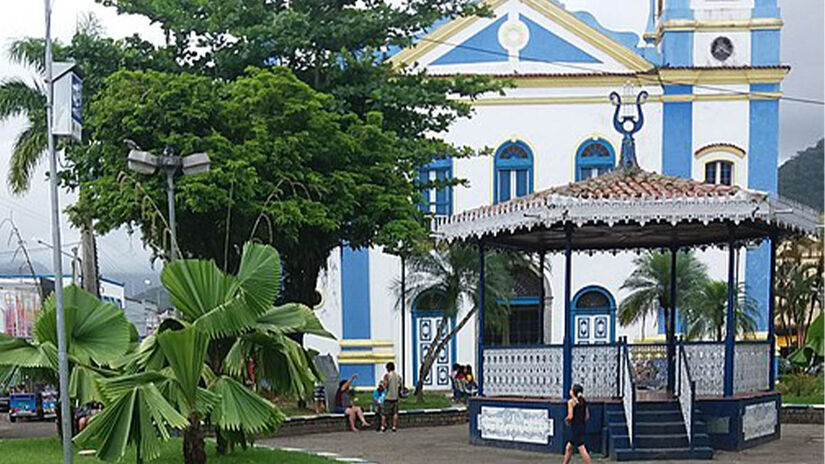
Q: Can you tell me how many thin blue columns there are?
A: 6